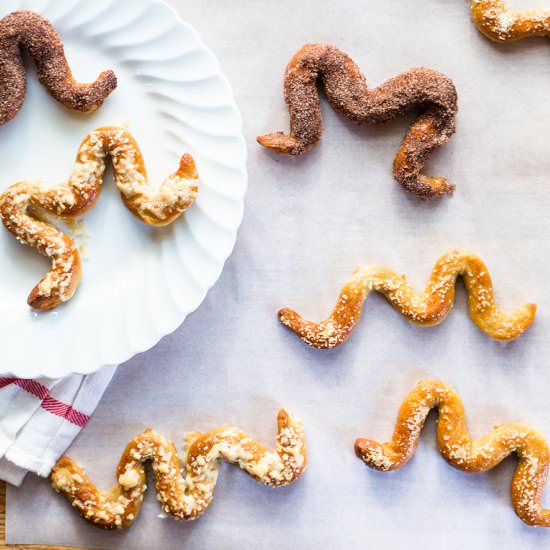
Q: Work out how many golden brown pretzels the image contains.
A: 5